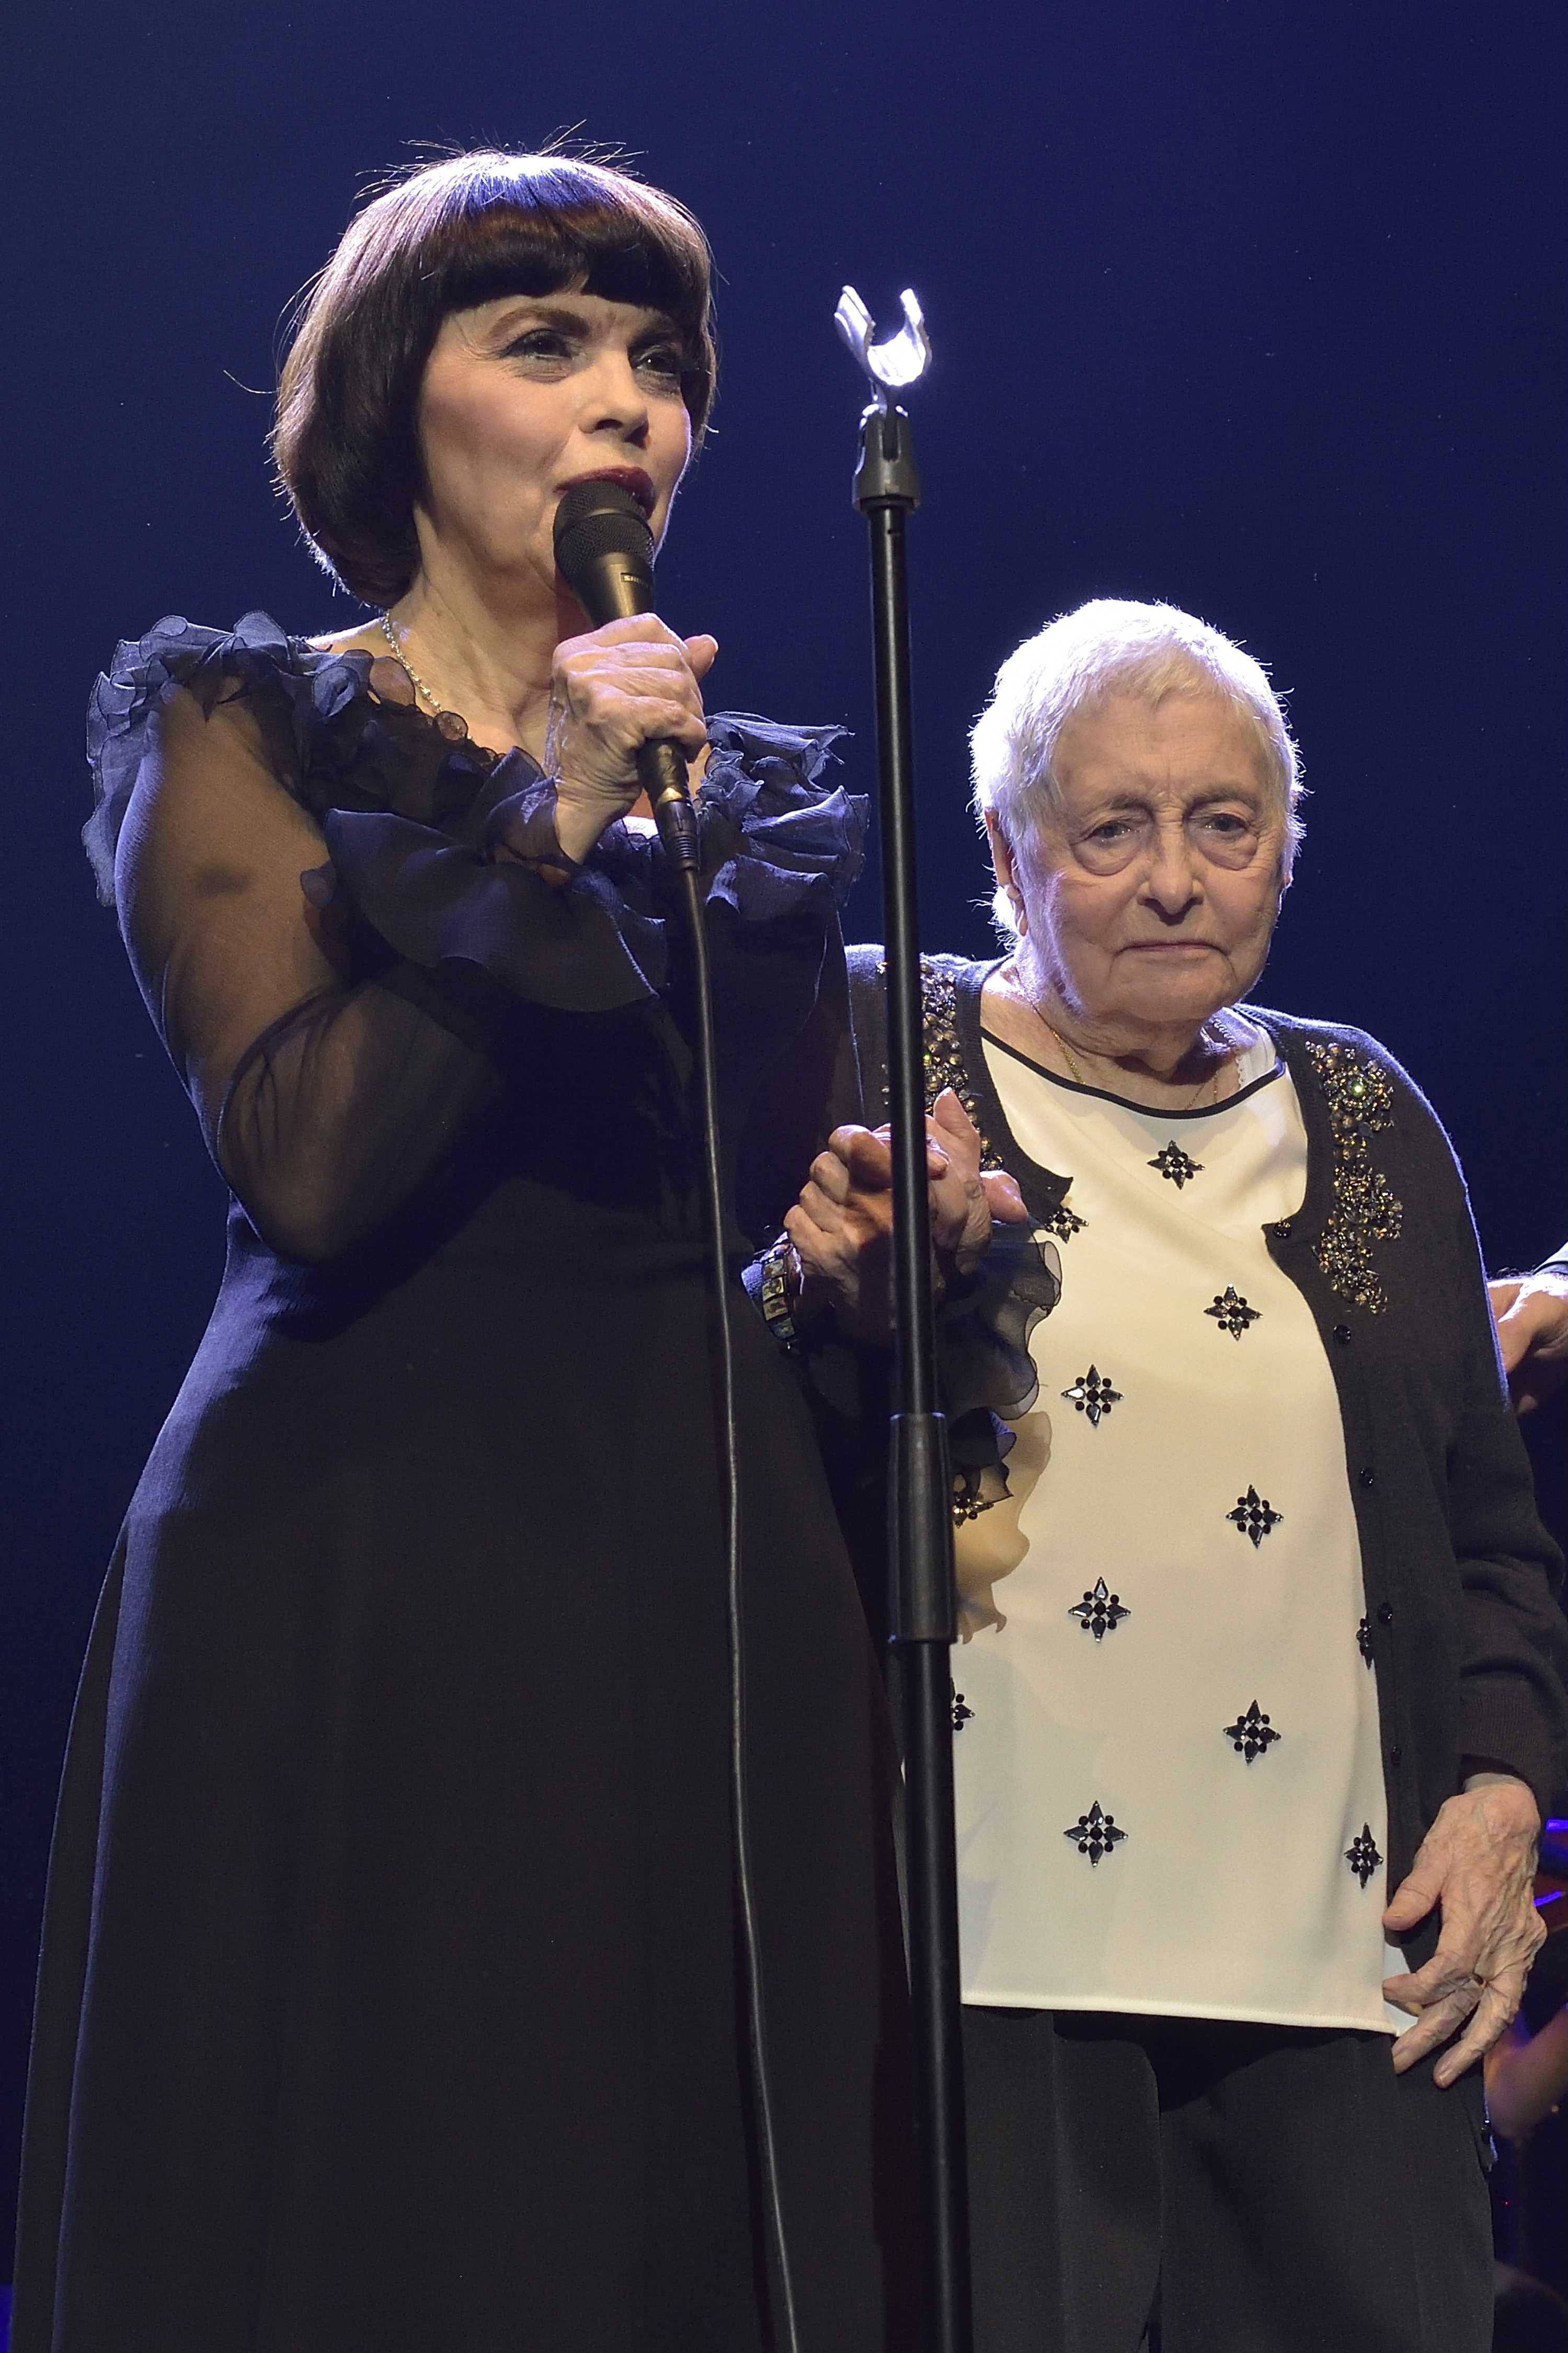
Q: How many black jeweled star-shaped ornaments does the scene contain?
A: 12